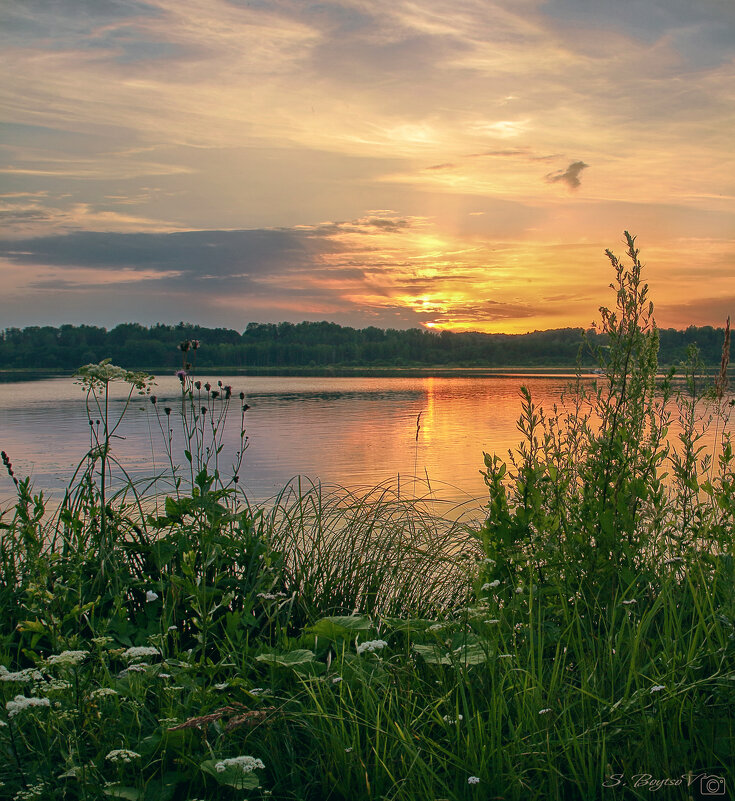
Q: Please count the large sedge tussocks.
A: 1